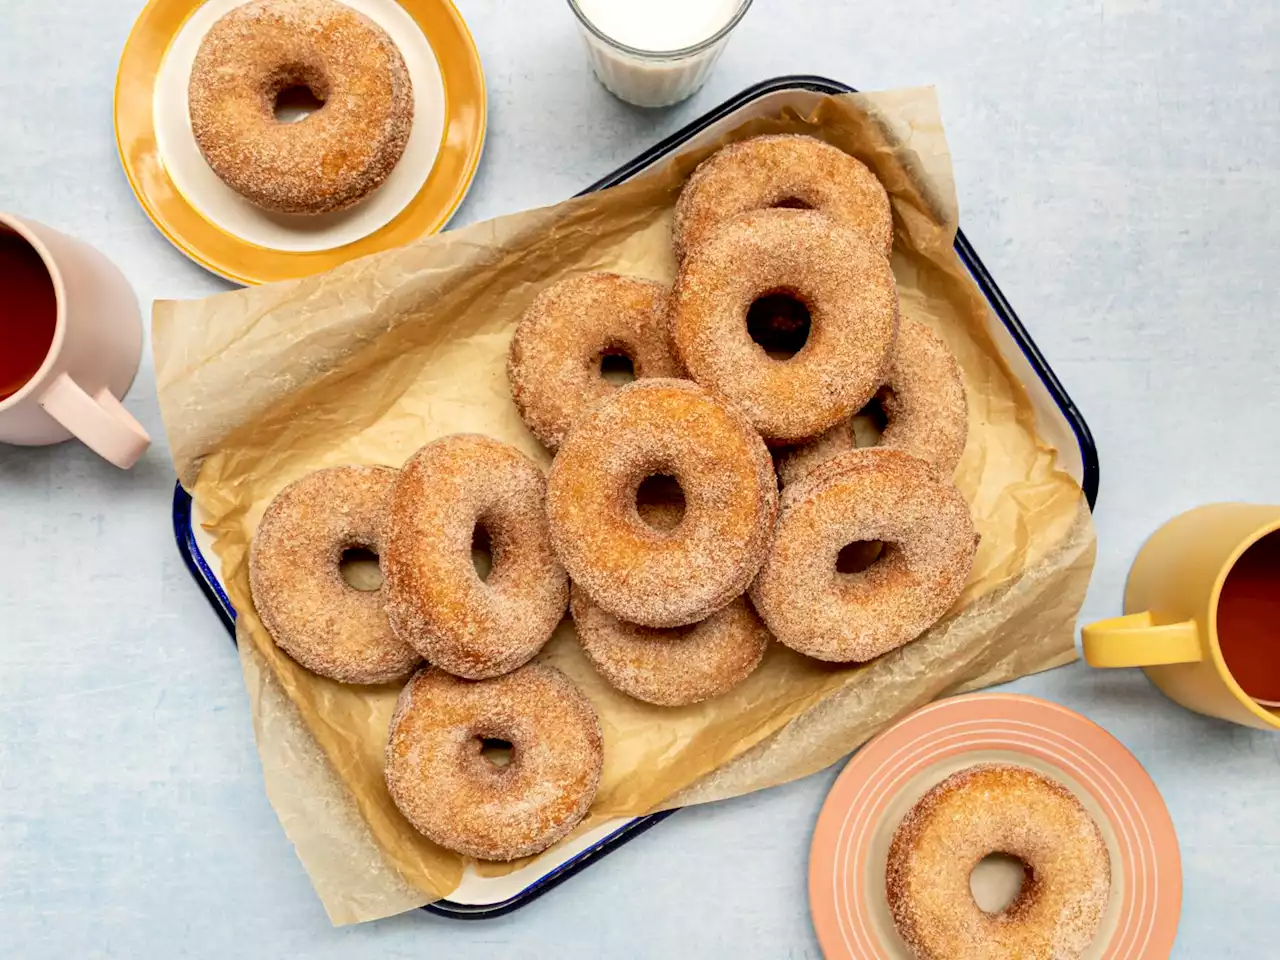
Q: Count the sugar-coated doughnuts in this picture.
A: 12